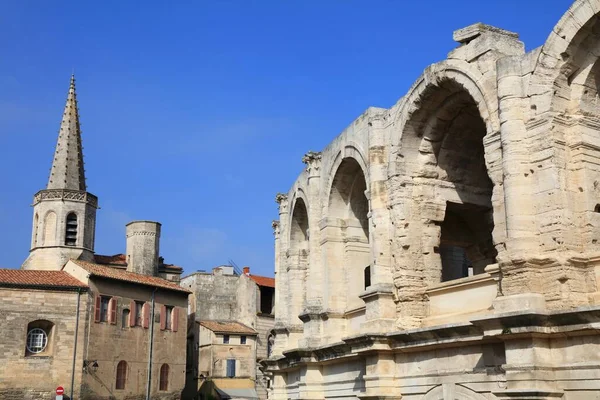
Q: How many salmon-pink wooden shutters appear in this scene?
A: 6